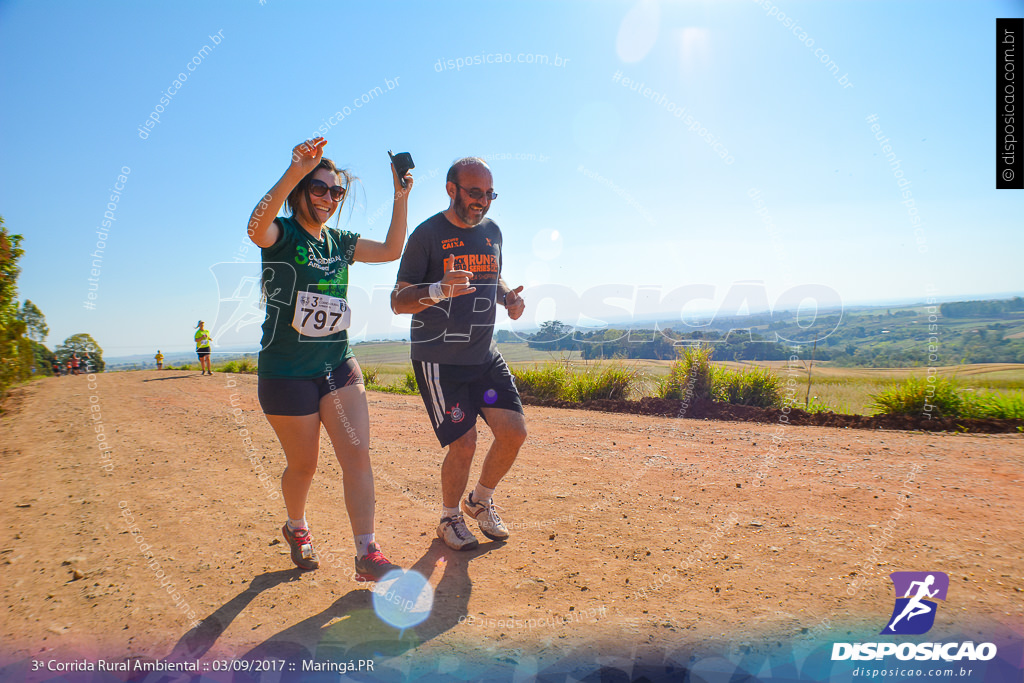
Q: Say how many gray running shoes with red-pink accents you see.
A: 2